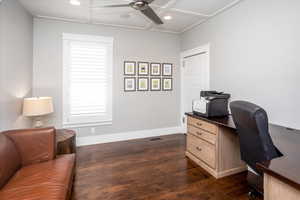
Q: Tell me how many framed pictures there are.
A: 8